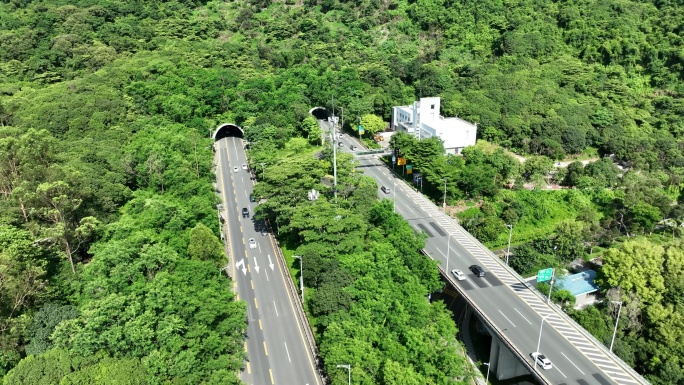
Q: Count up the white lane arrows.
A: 3